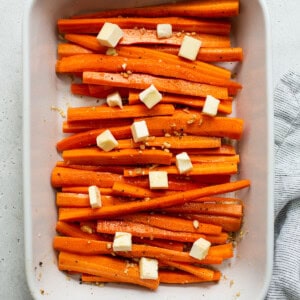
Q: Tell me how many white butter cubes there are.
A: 14